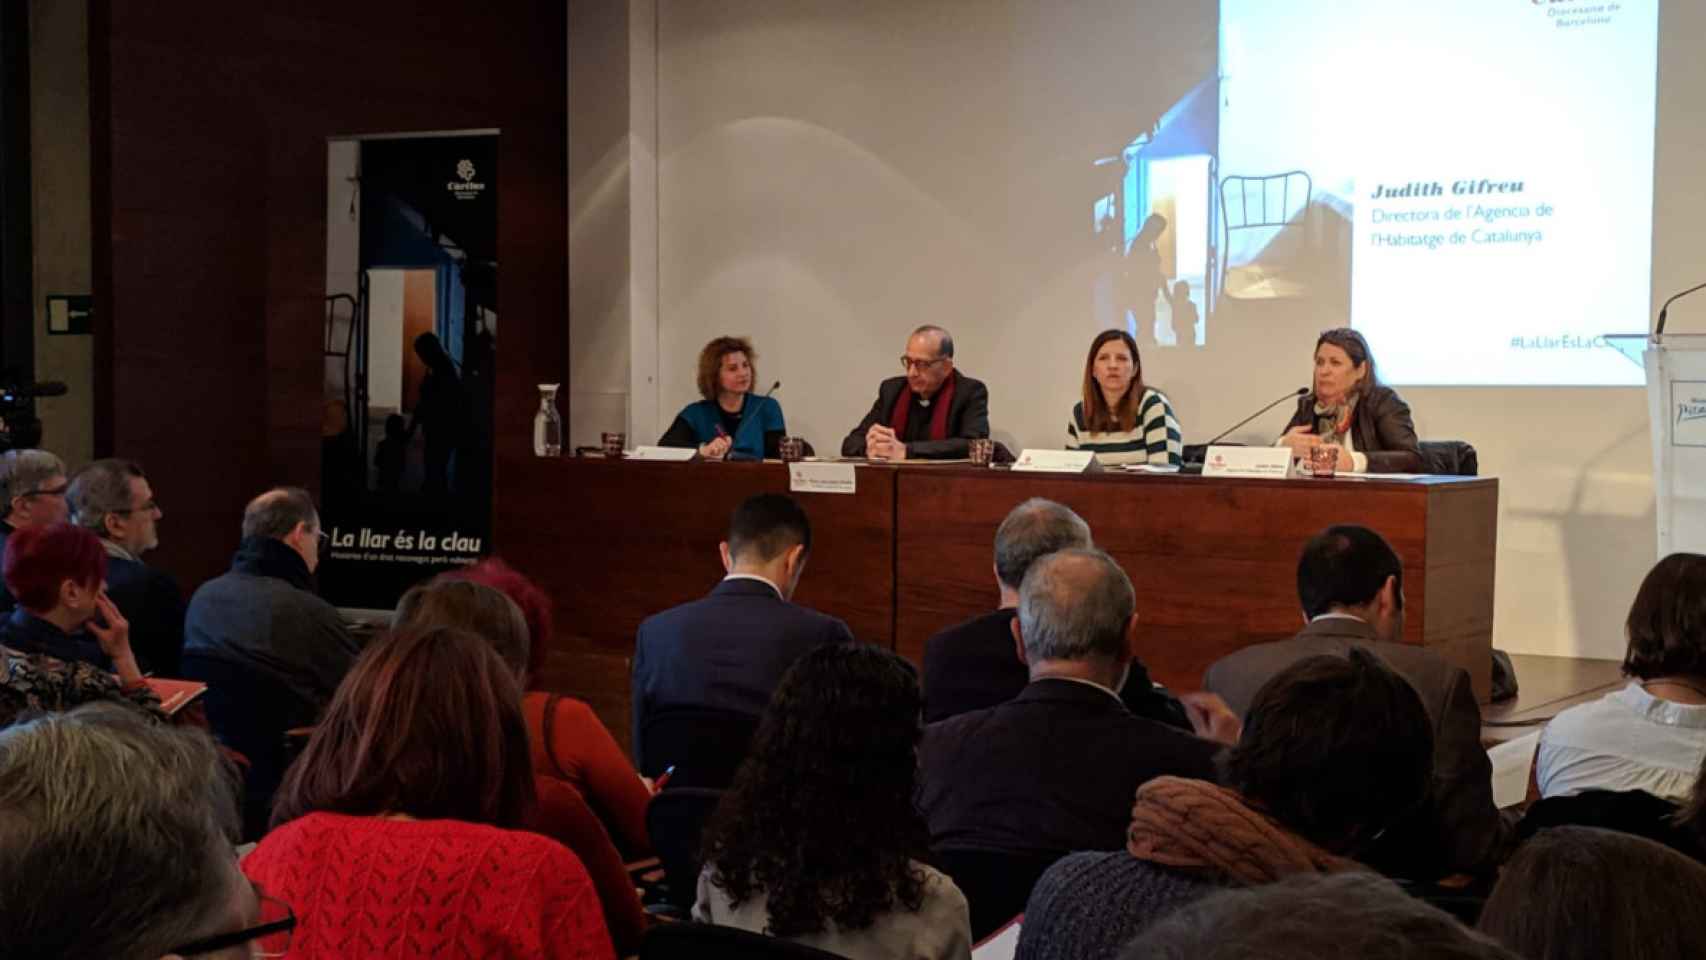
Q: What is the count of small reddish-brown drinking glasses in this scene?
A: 4